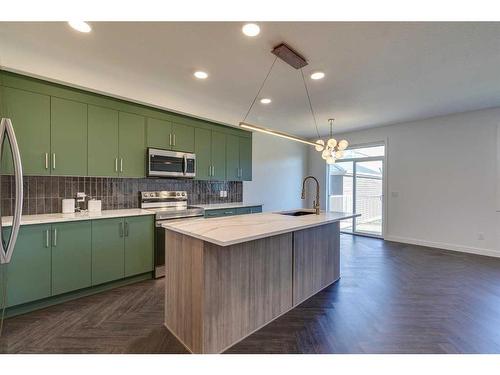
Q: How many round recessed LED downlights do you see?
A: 5